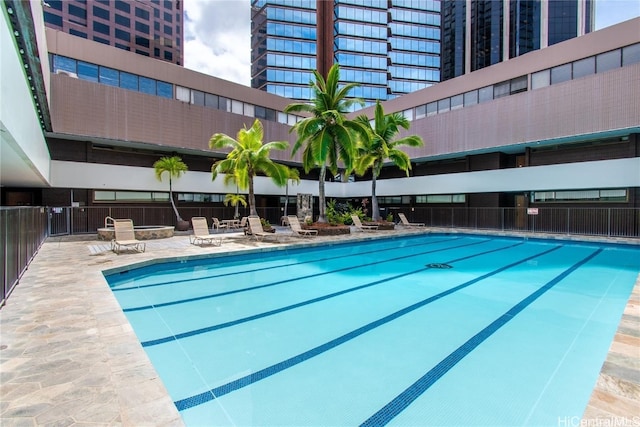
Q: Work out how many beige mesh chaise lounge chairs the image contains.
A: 6